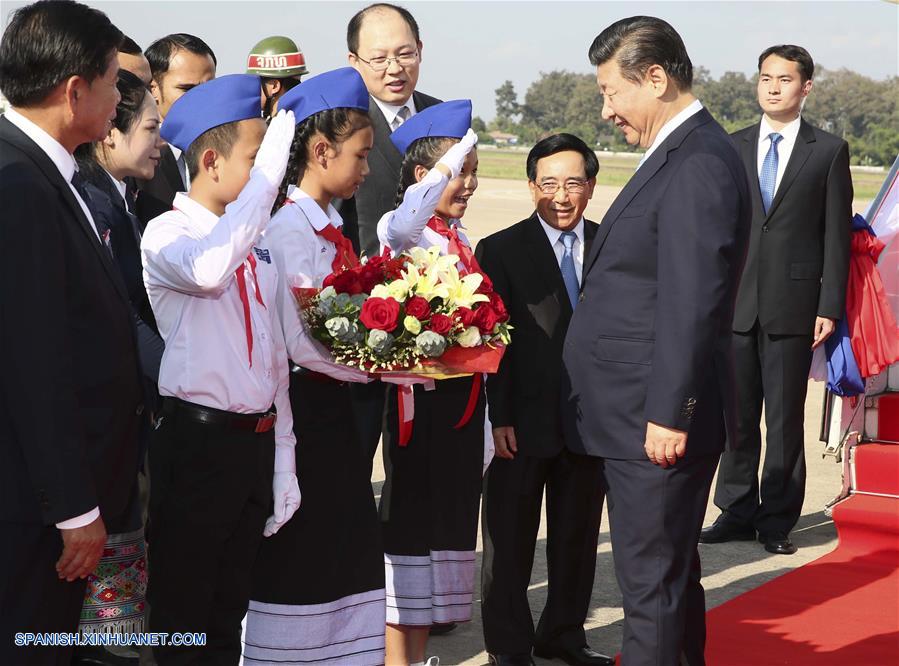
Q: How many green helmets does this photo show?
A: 1